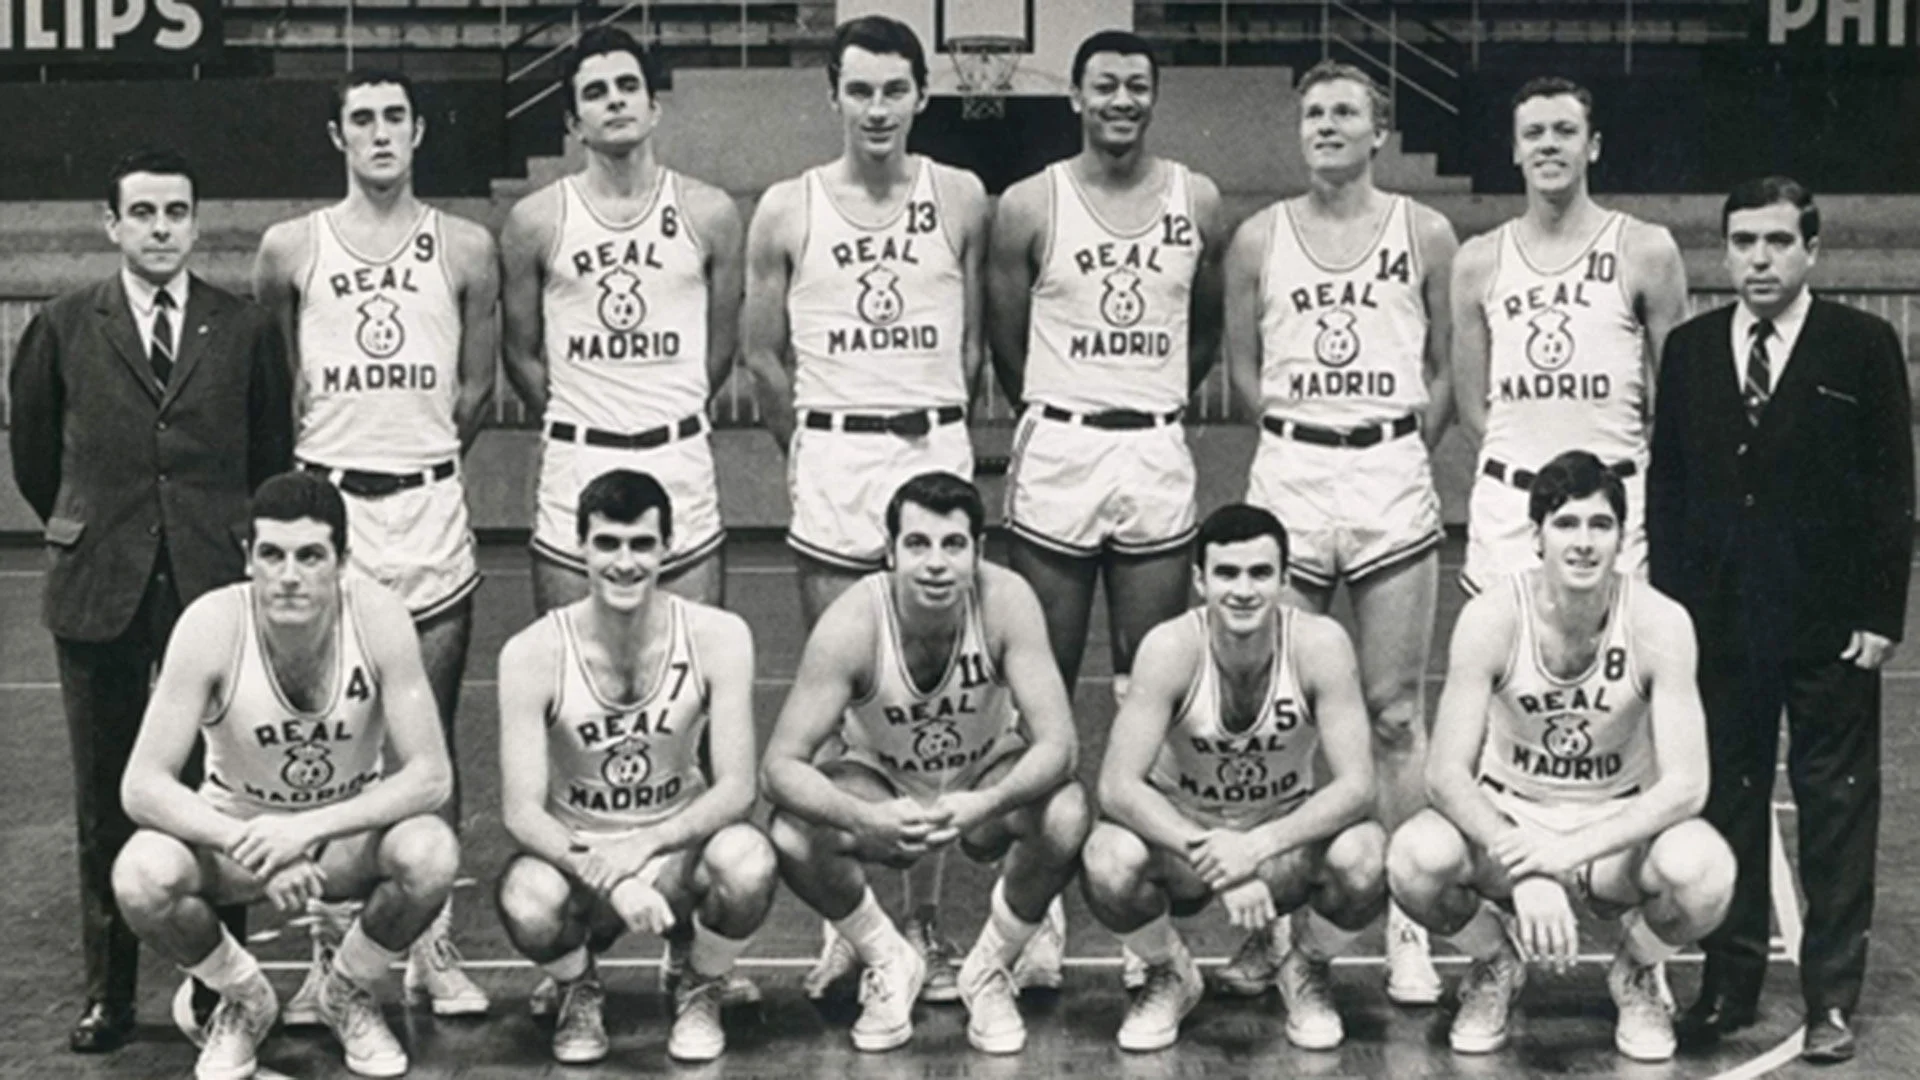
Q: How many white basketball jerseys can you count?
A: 11